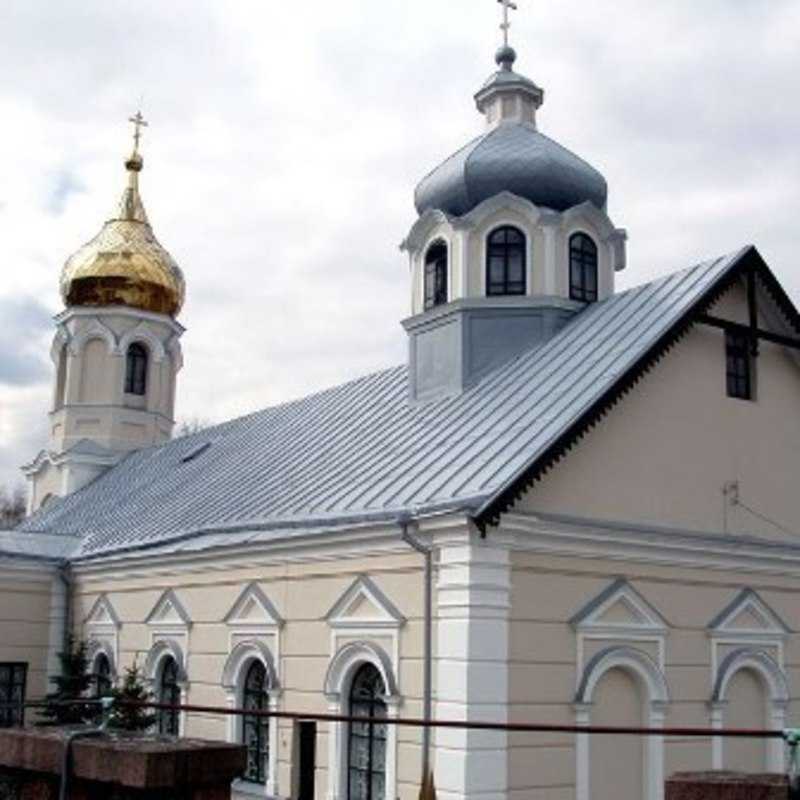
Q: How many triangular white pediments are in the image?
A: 6